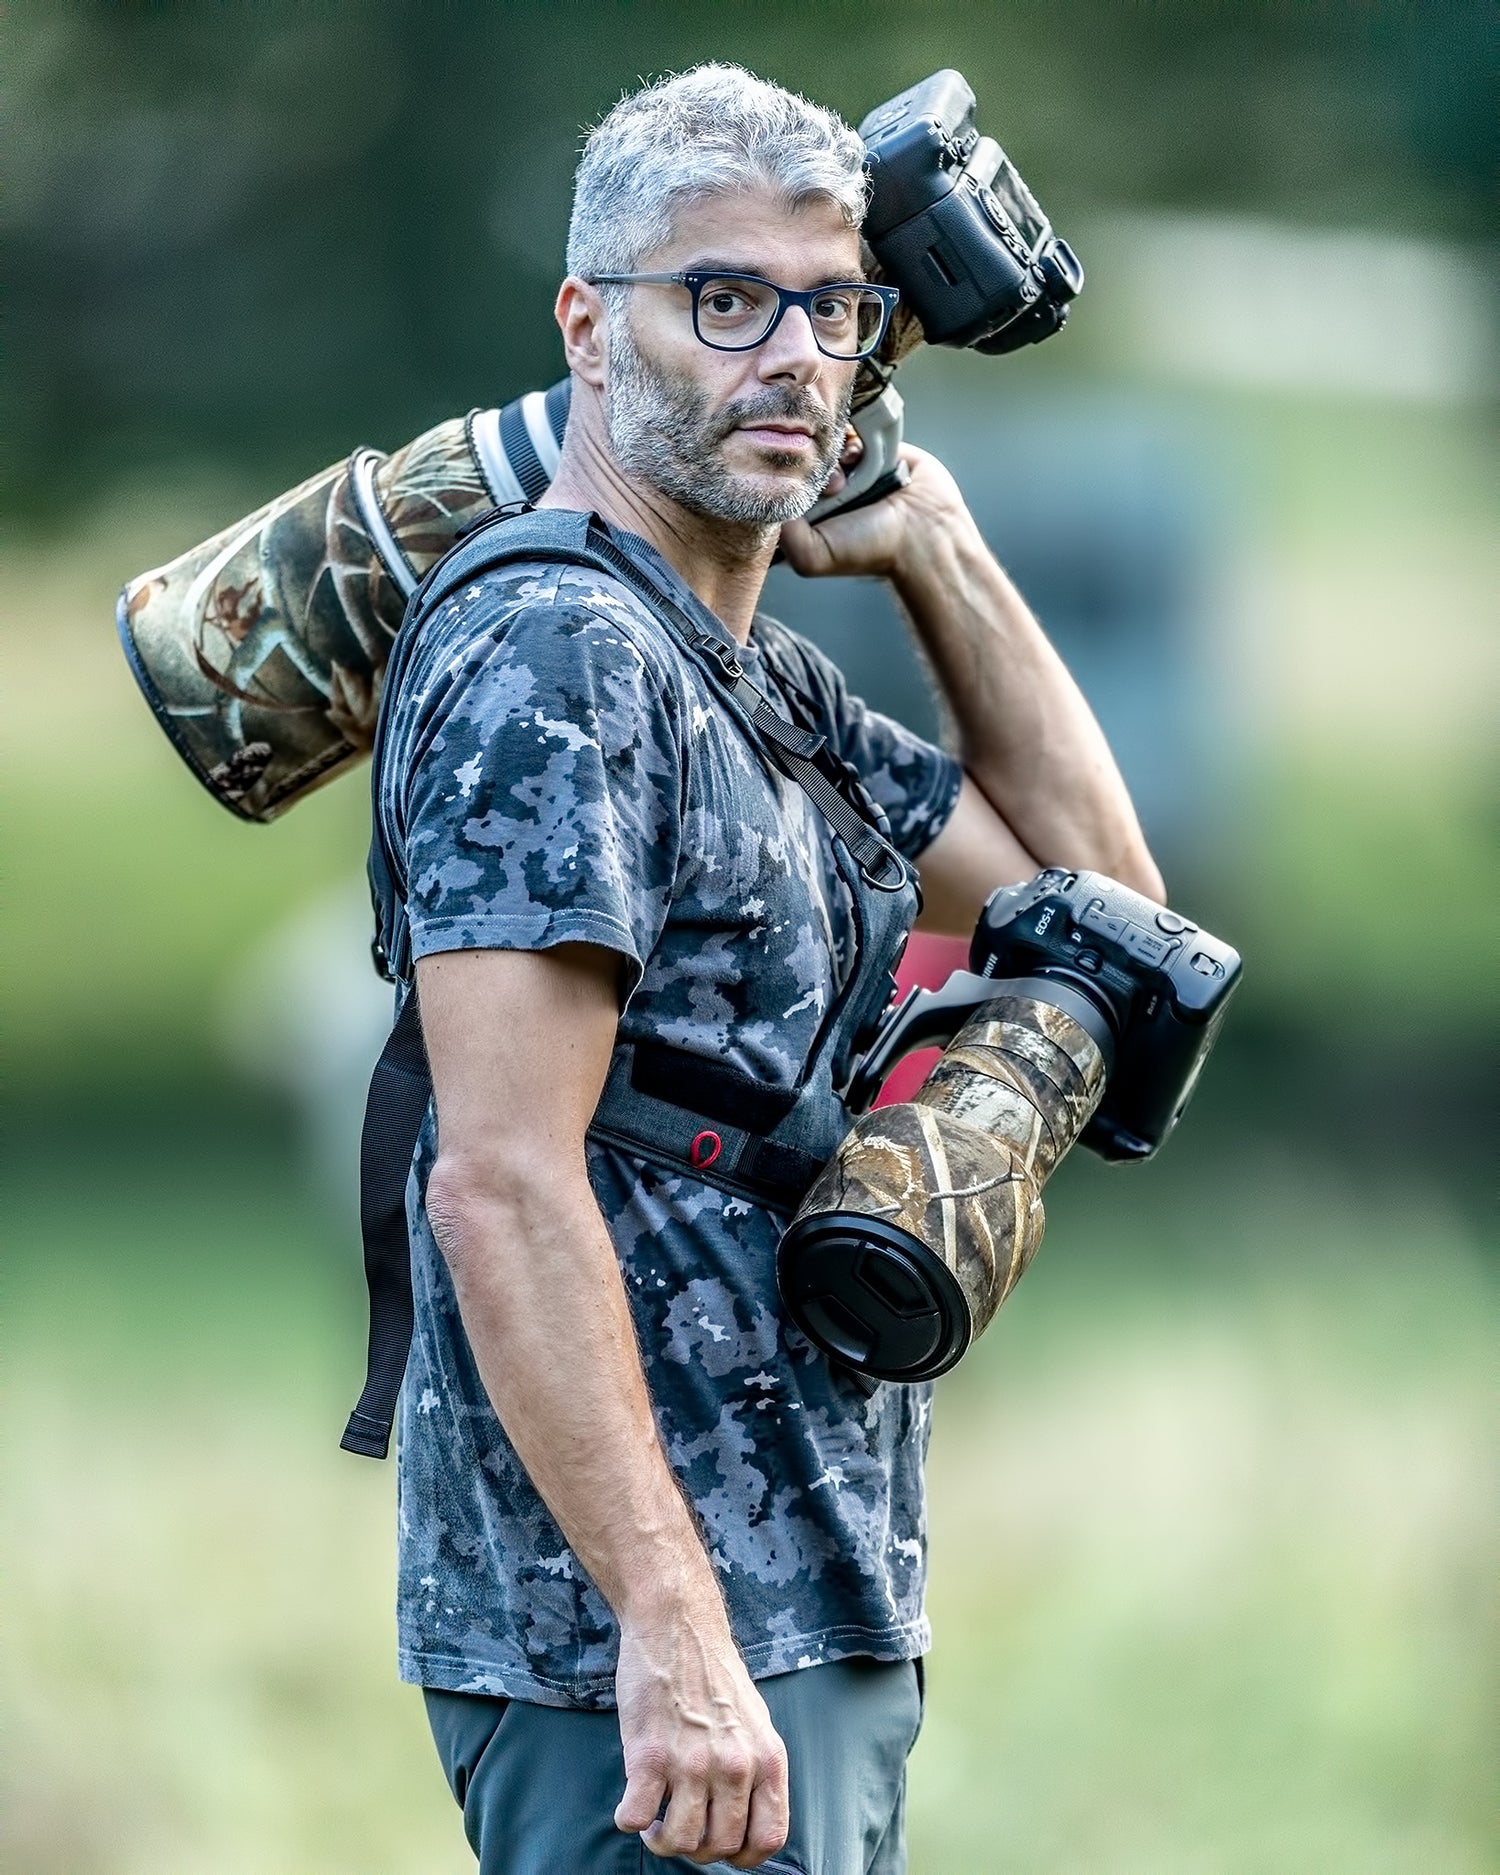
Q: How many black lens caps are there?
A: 1